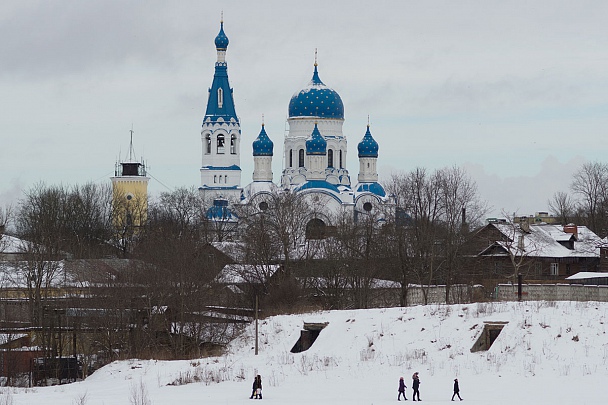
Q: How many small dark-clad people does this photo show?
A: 5